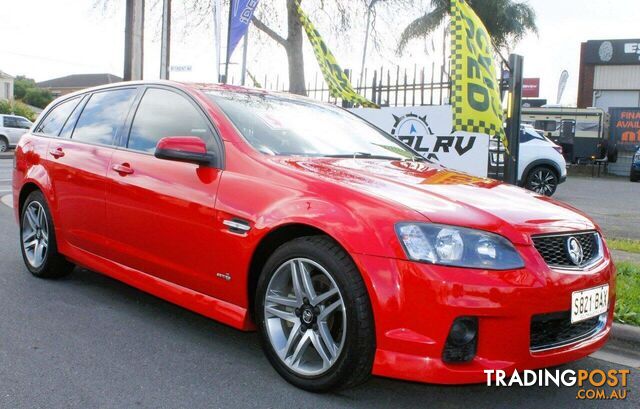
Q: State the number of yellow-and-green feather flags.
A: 2